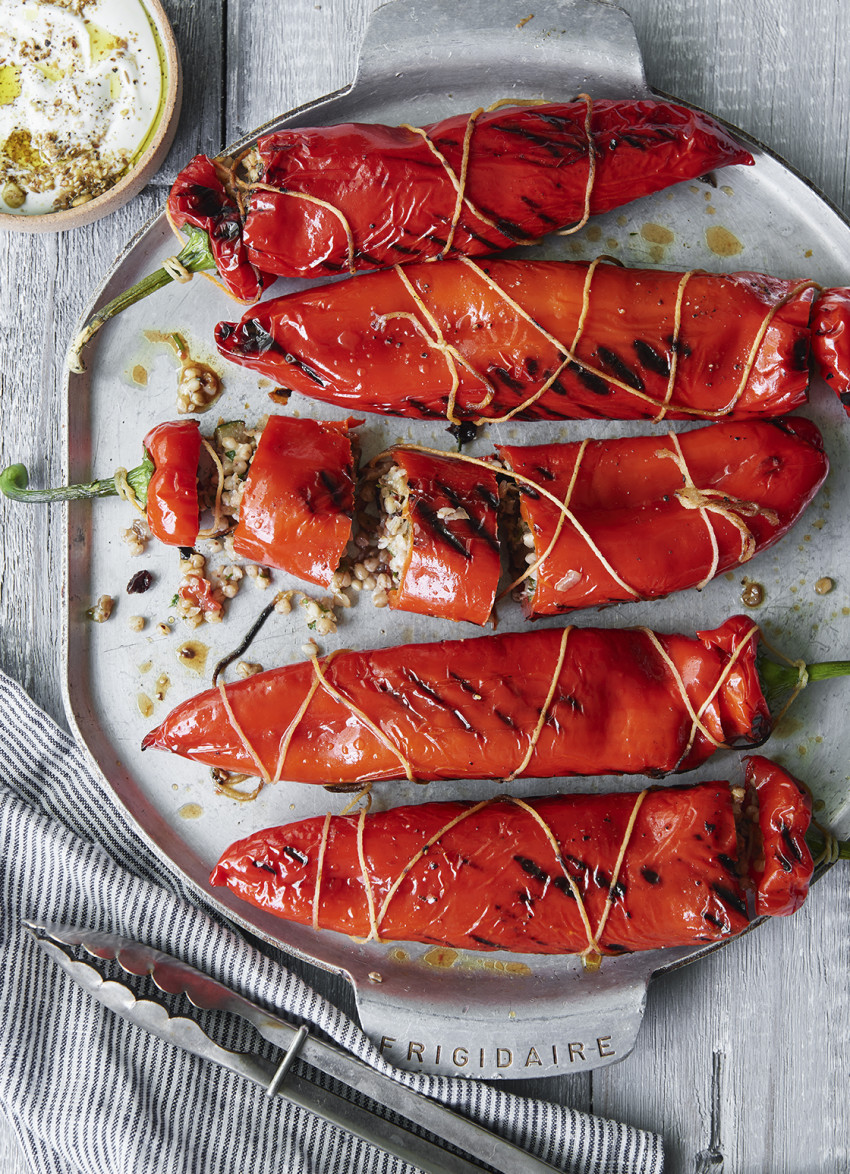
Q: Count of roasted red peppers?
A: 5